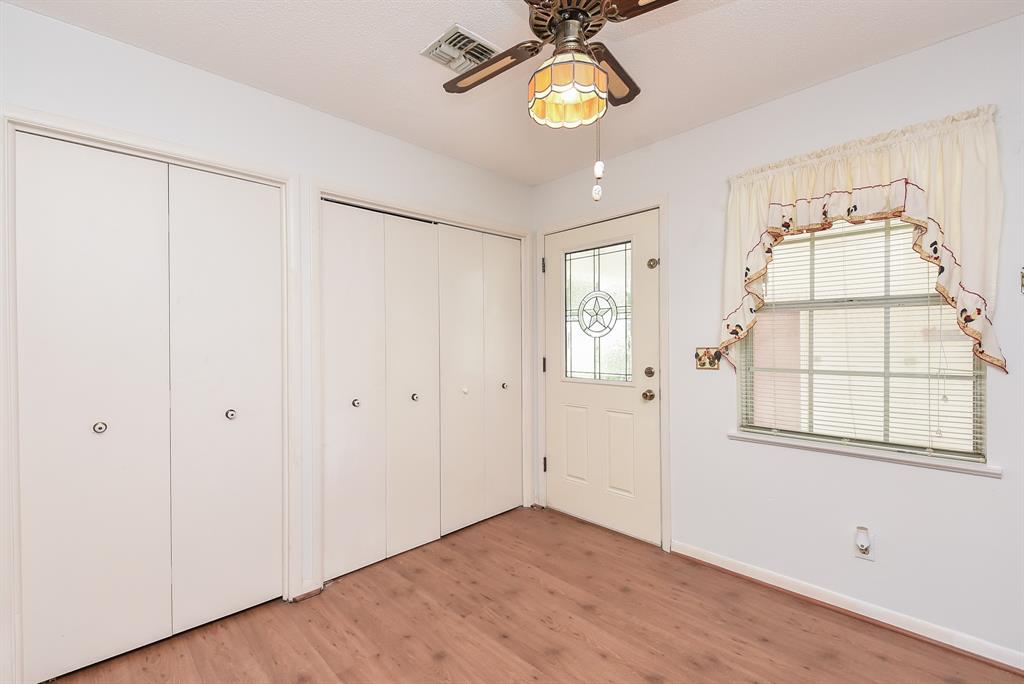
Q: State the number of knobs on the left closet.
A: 2